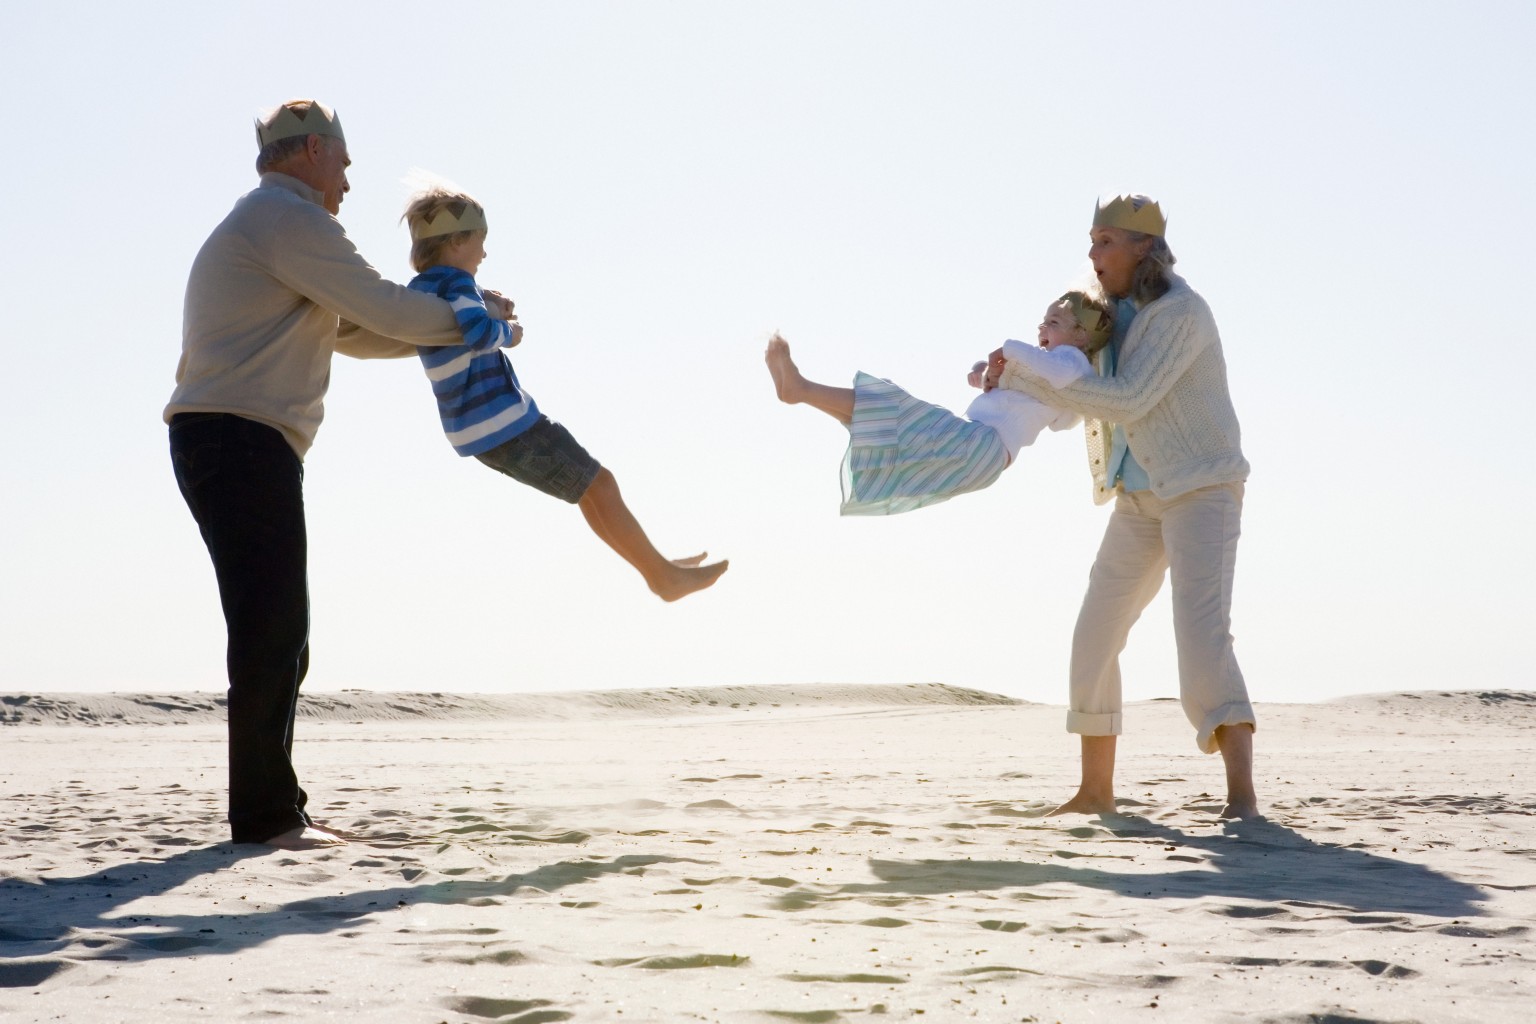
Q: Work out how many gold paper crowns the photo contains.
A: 4